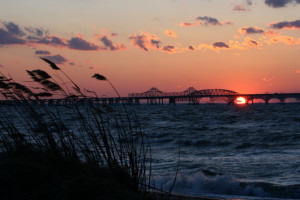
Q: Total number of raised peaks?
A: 2